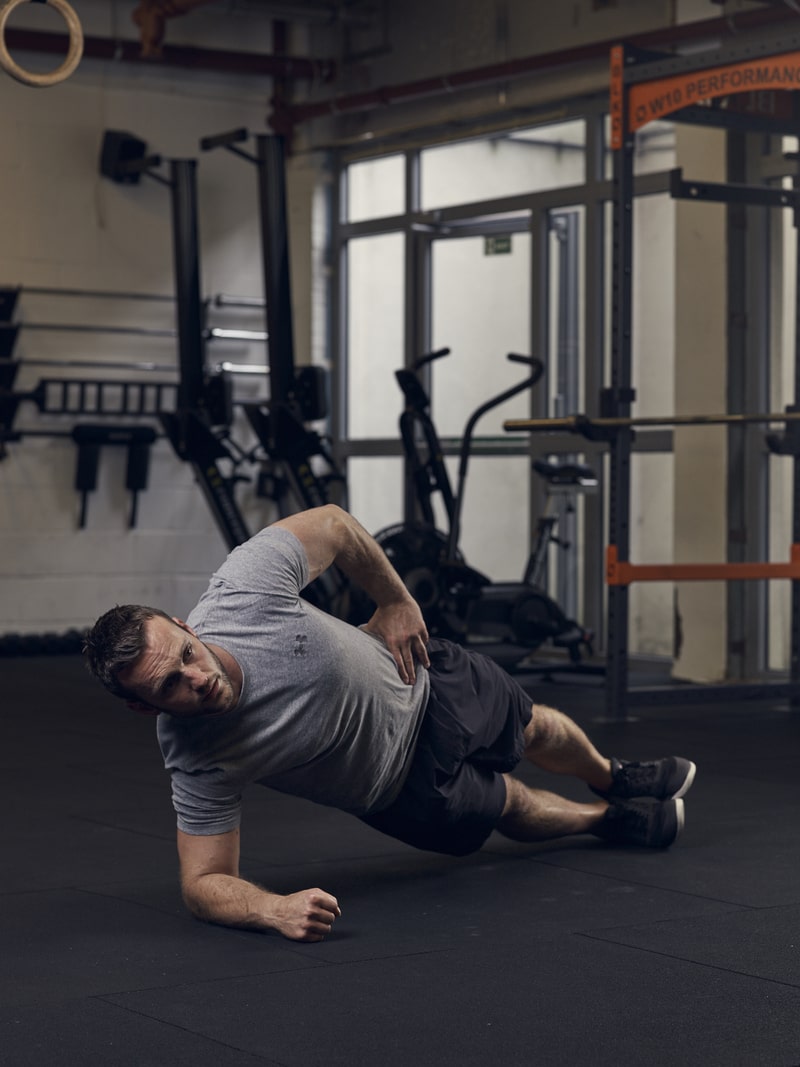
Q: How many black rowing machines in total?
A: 2